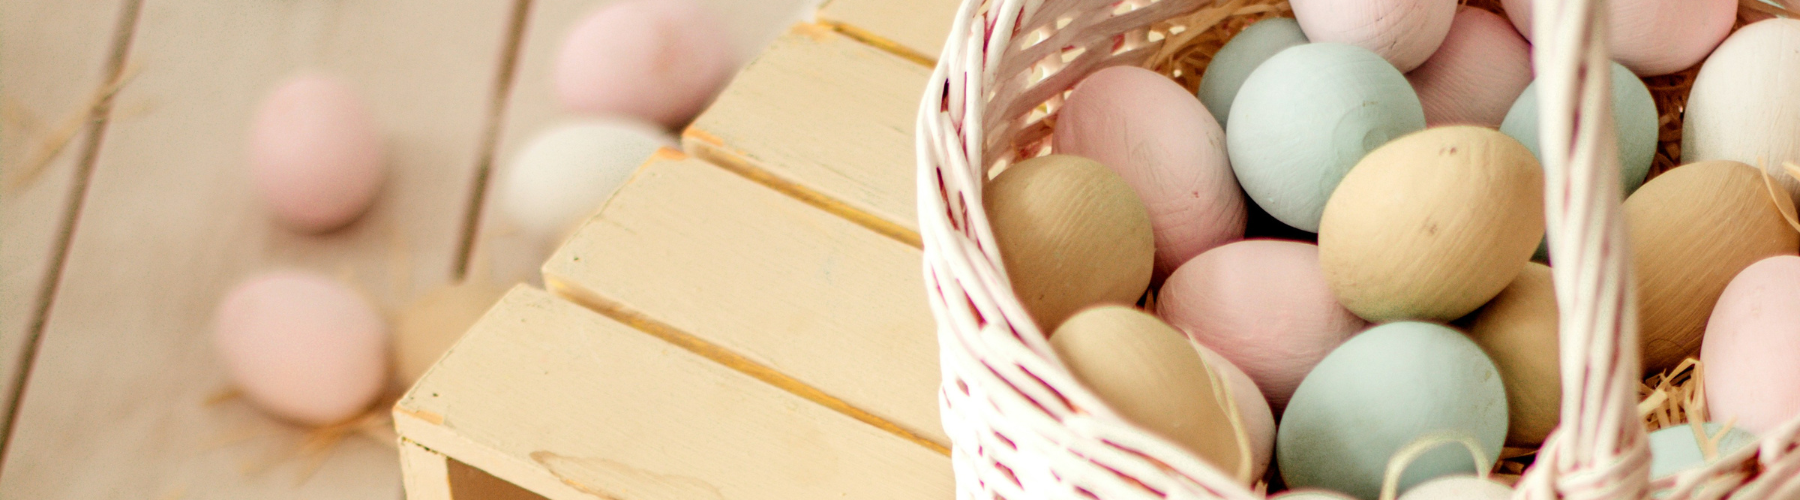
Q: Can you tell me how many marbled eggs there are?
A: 0